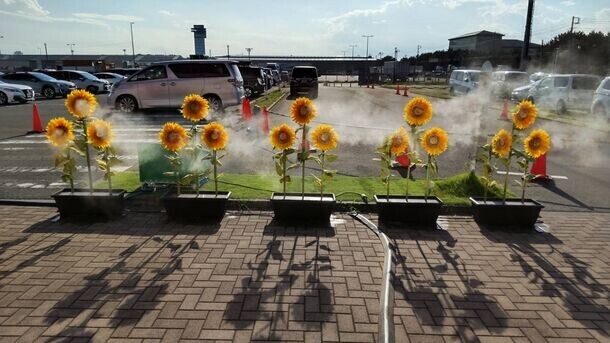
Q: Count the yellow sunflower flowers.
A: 15